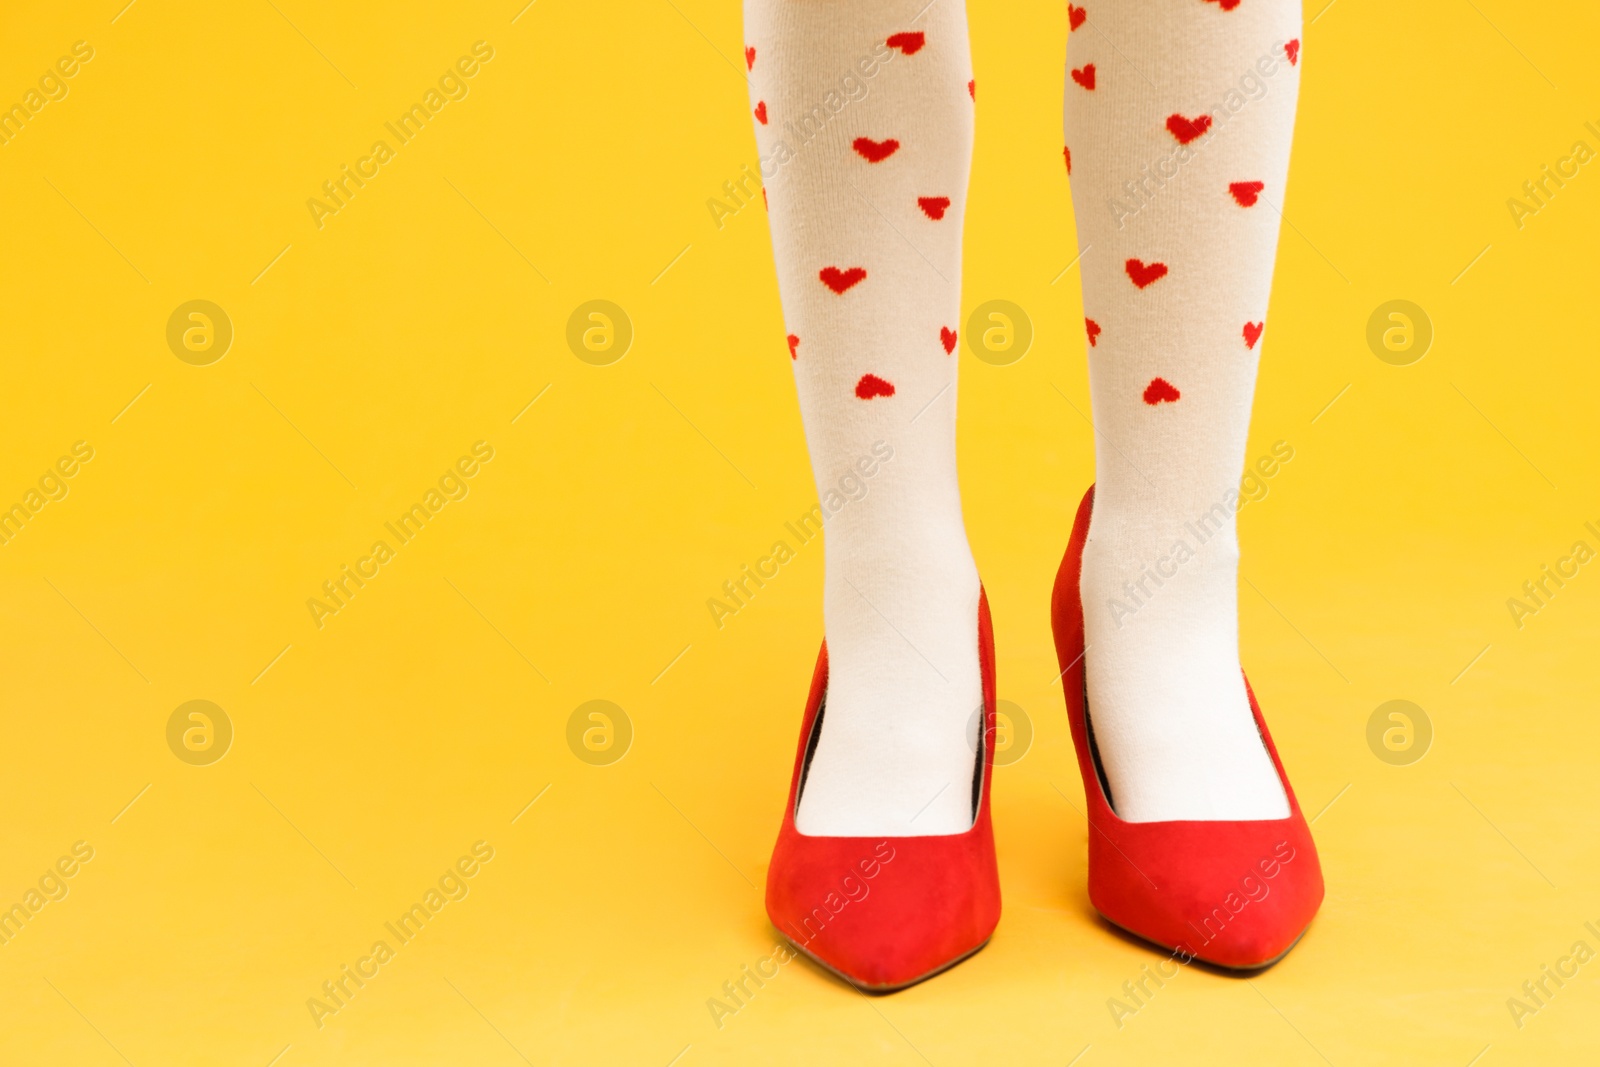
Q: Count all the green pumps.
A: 0